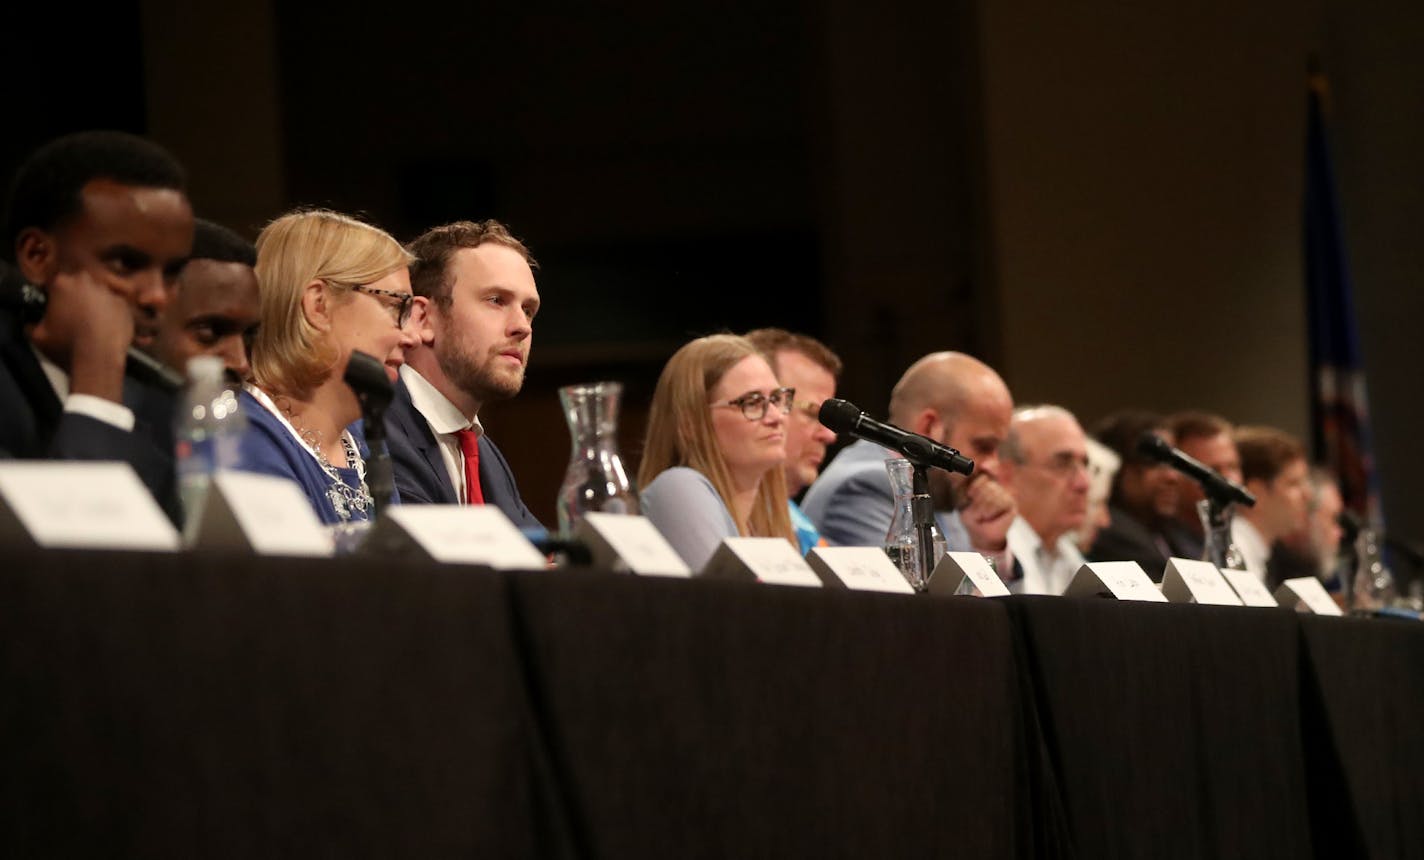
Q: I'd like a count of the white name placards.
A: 11